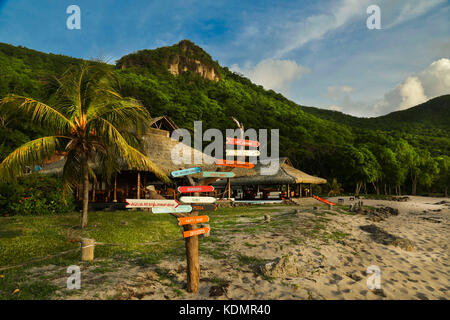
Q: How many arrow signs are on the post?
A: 12